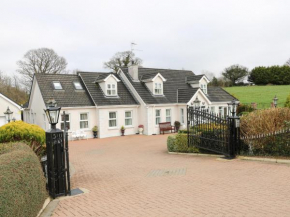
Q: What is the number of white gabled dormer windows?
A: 3